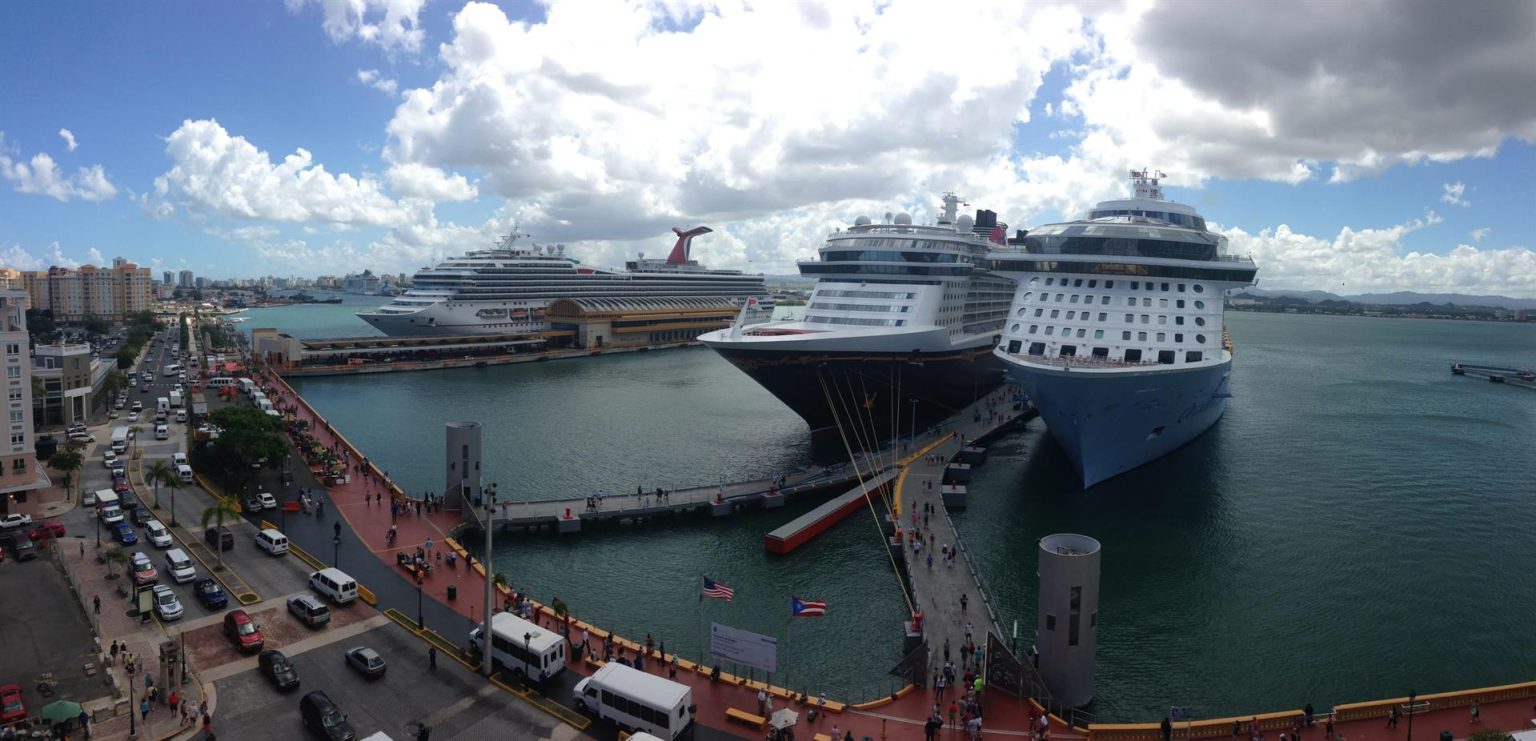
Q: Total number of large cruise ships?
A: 3